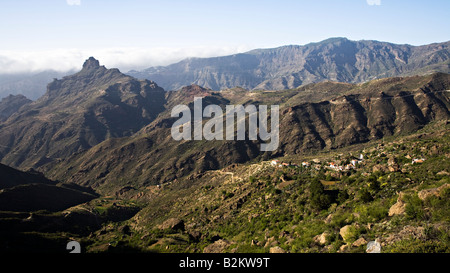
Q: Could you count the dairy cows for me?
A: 0